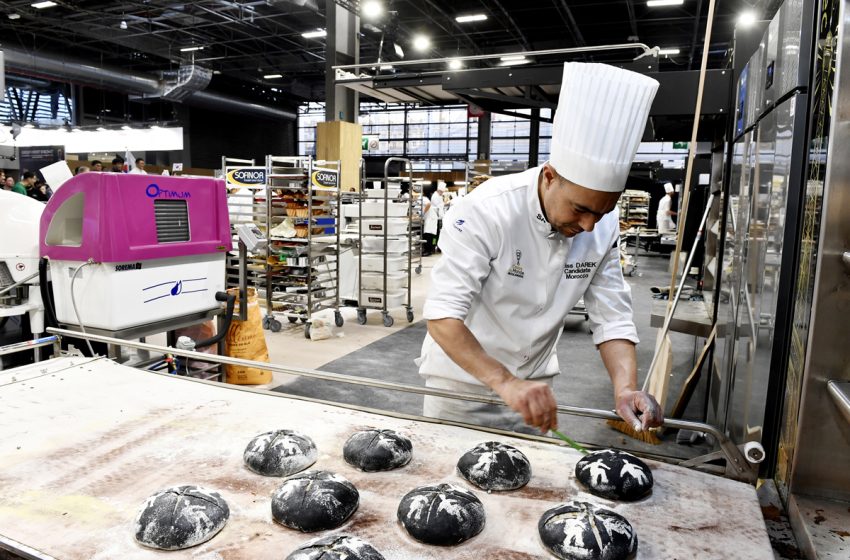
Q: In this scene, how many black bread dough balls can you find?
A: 9